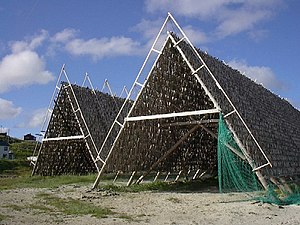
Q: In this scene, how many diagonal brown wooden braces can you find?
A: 2